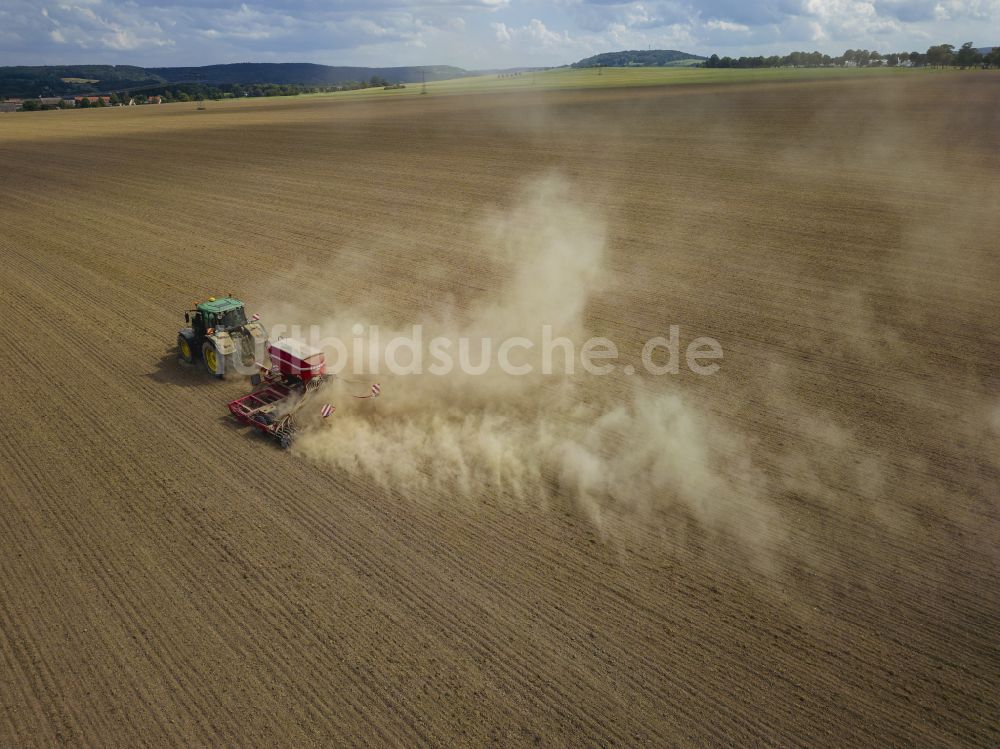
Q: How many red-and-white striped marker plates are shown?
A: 3